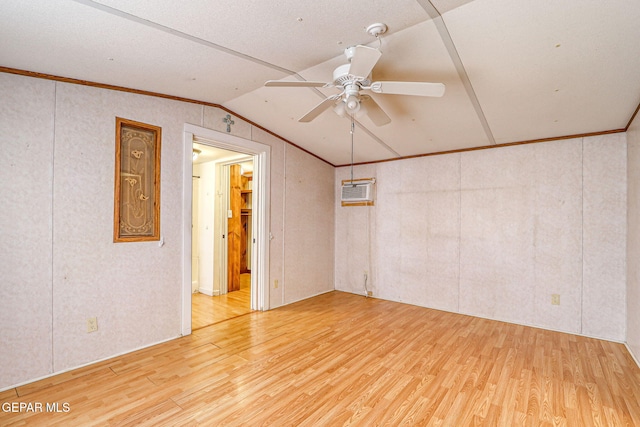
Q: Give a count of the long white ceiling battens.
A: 2